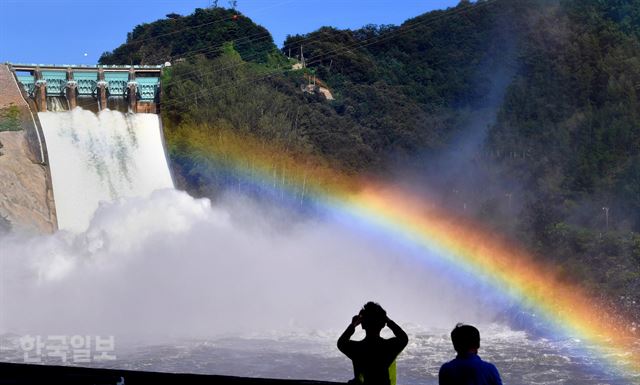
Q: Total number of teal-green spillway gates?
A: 5